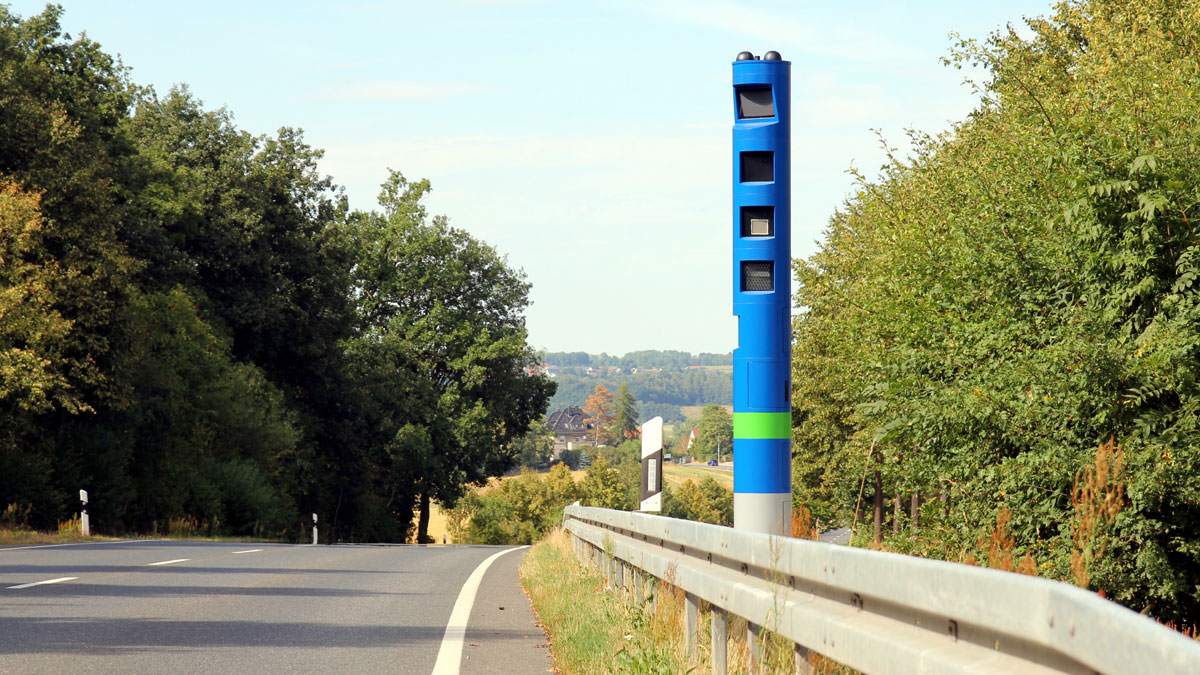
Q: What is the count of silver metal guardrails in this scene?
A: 1